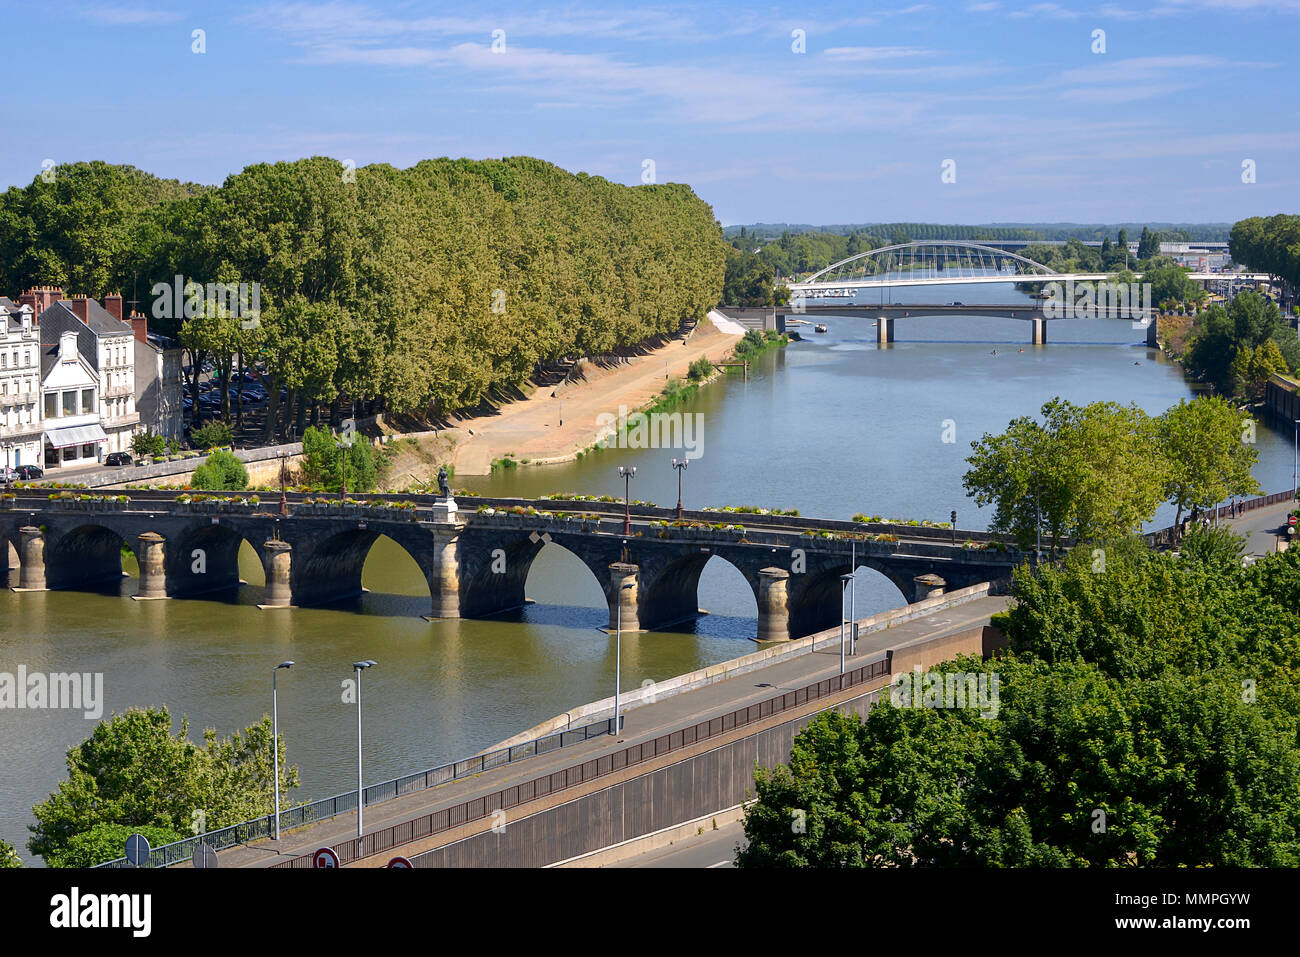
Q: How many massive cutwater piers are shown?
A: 7